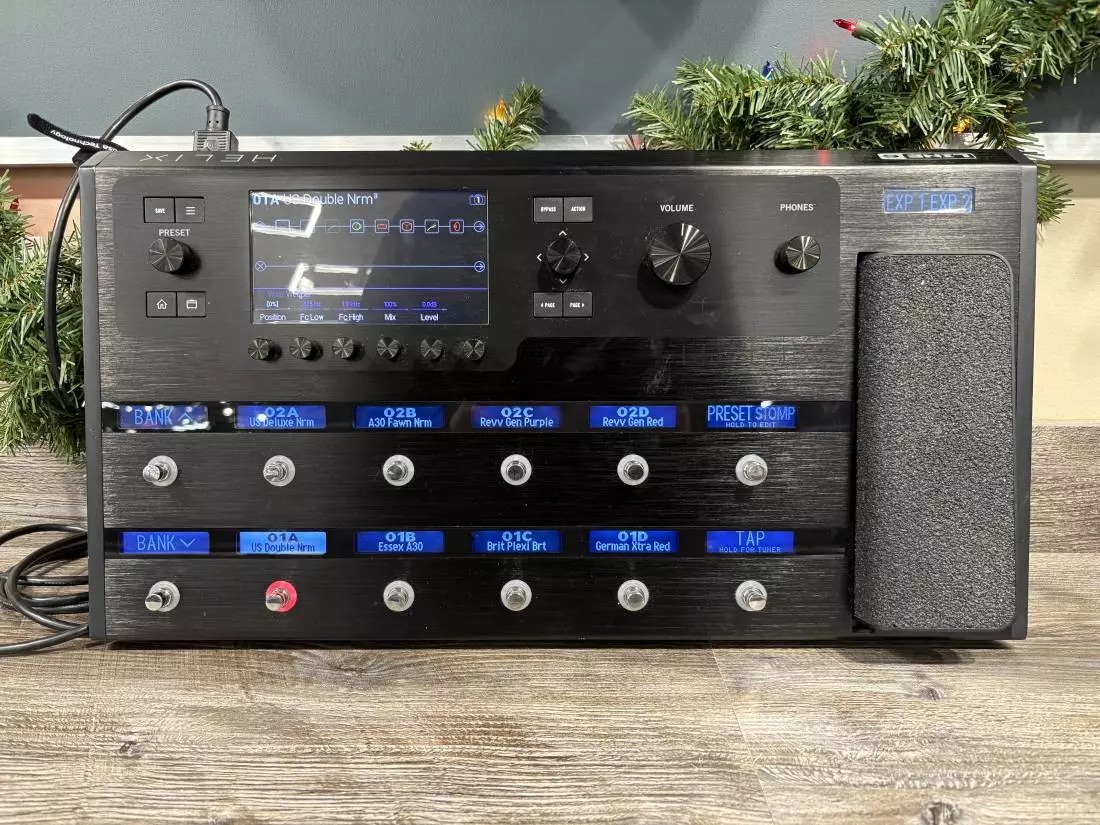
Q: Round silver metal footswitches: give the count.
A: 12